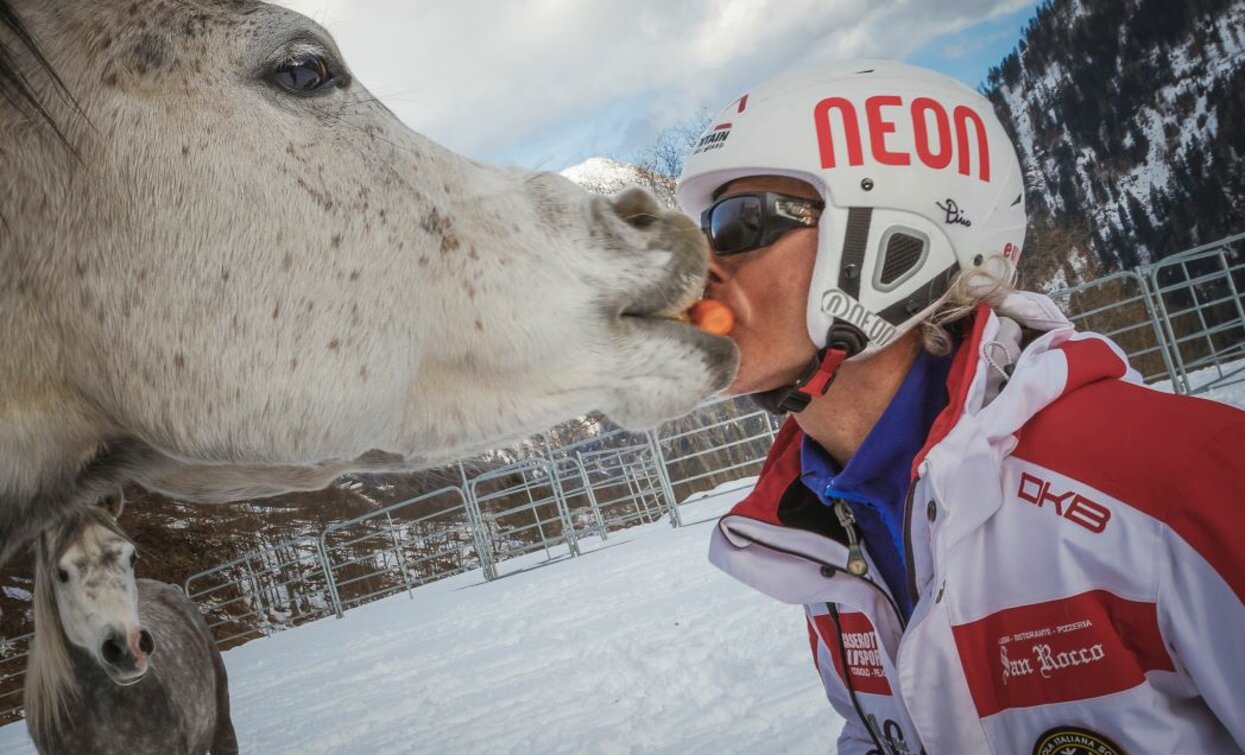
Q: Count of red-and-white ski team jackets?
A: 1